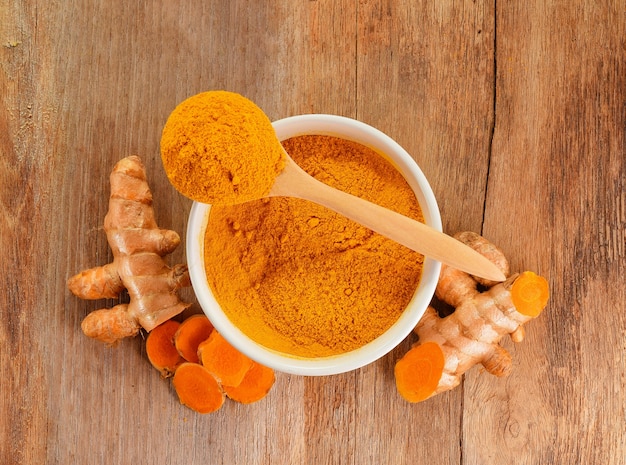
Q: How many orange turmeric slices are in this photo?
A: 5